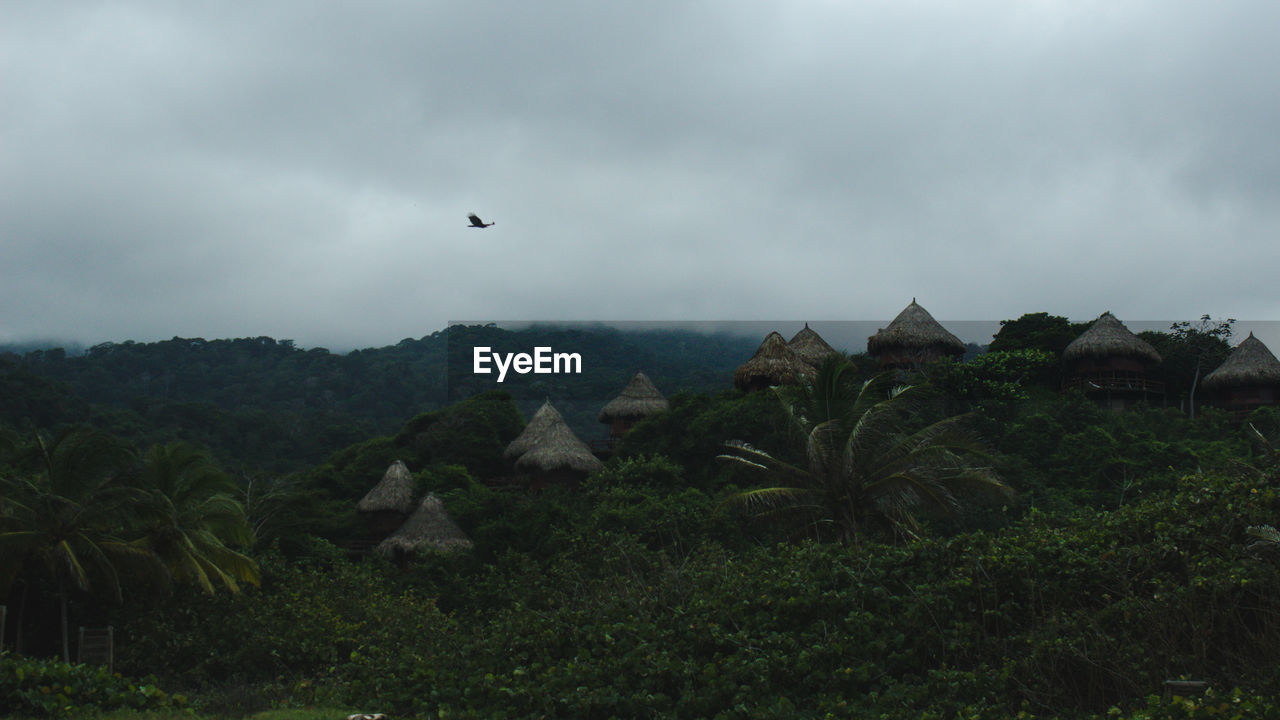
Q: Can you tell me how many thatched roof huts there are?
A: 10